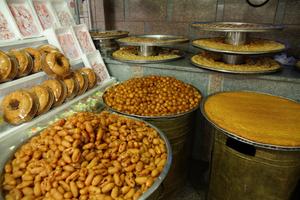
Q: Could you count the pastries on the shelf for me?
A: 11